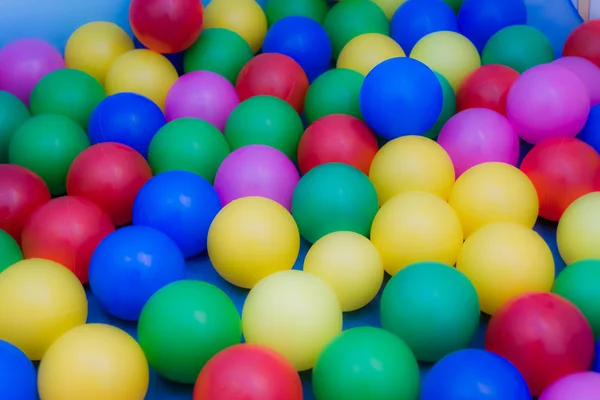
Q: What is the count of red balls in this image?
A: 11